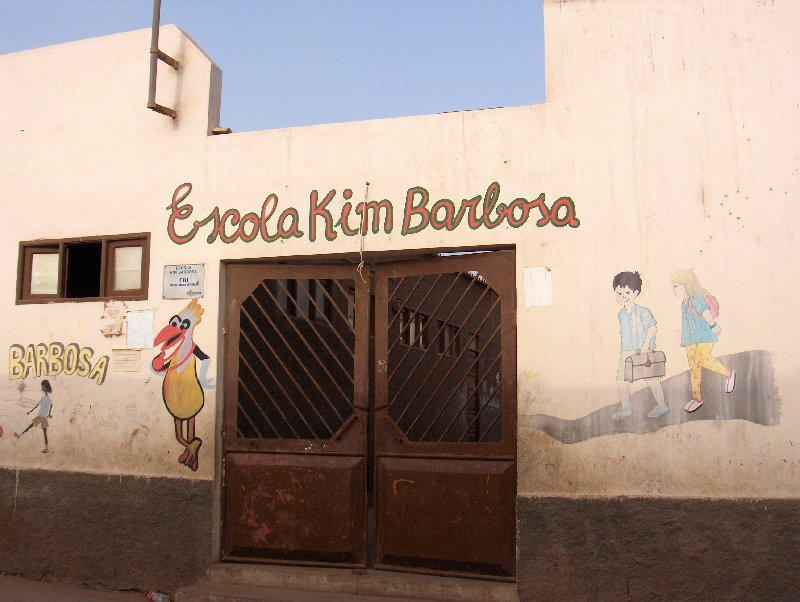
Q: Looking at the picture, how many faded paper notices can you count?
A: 4